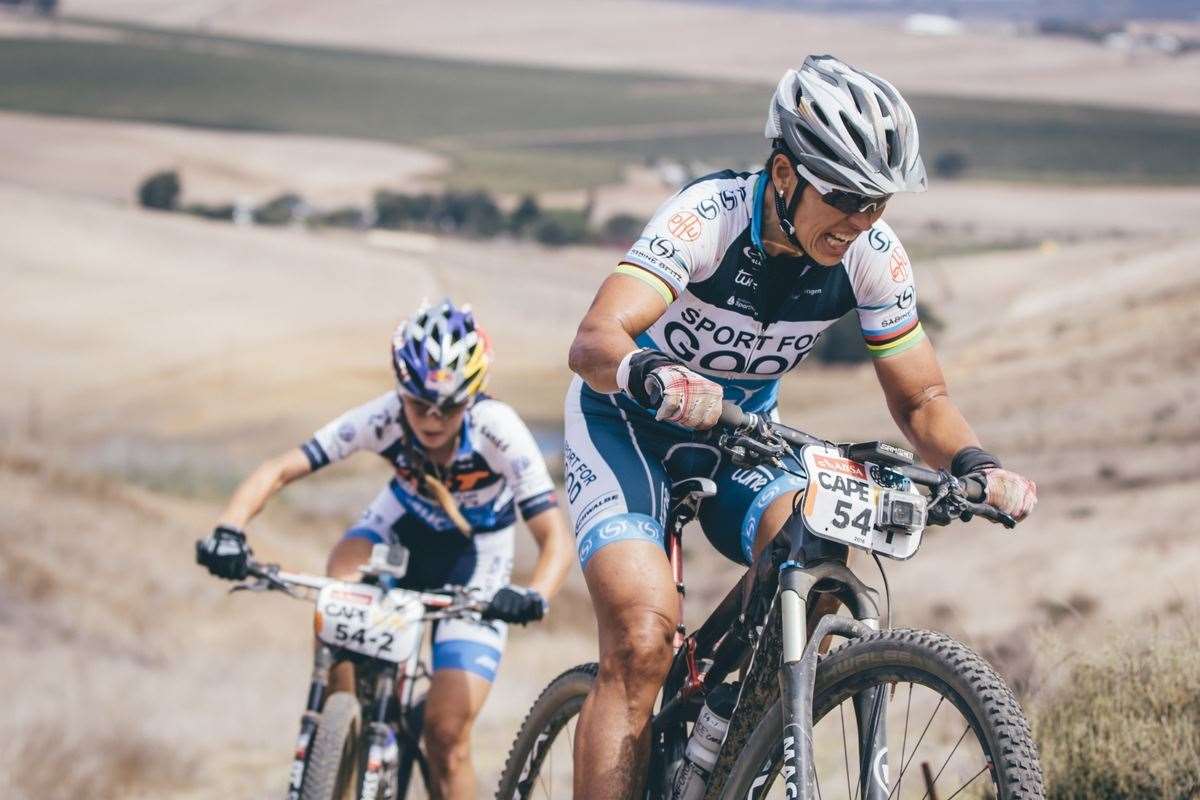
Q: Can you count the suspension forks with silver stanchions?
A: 1